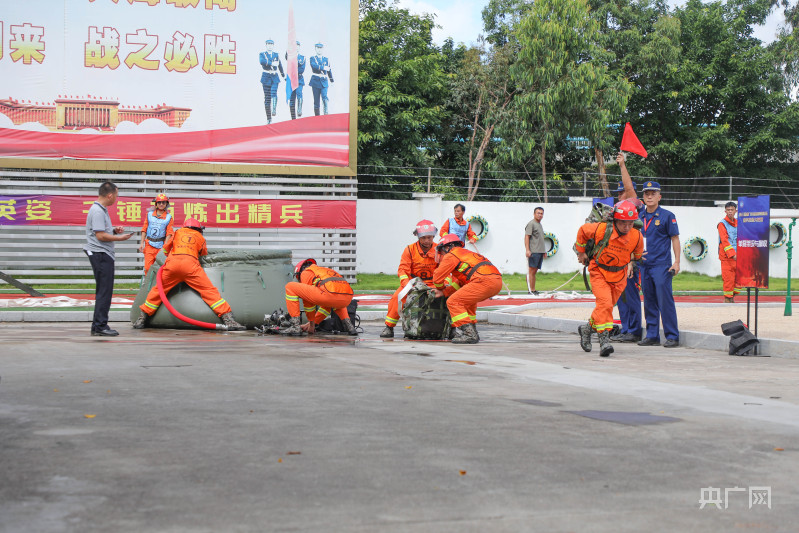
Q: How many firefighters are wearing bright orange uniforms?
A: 8